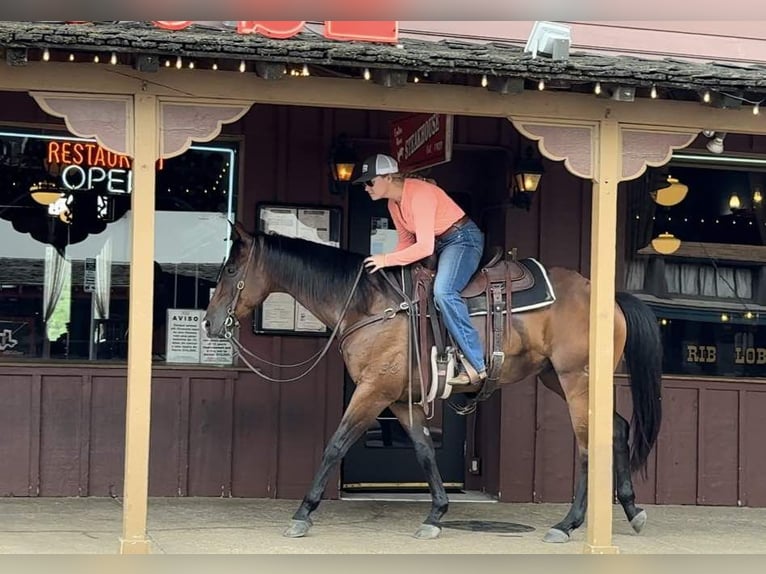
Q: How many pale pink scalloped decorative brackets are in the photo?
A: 4